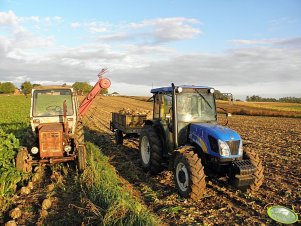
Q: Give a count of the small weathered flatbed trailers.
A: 1